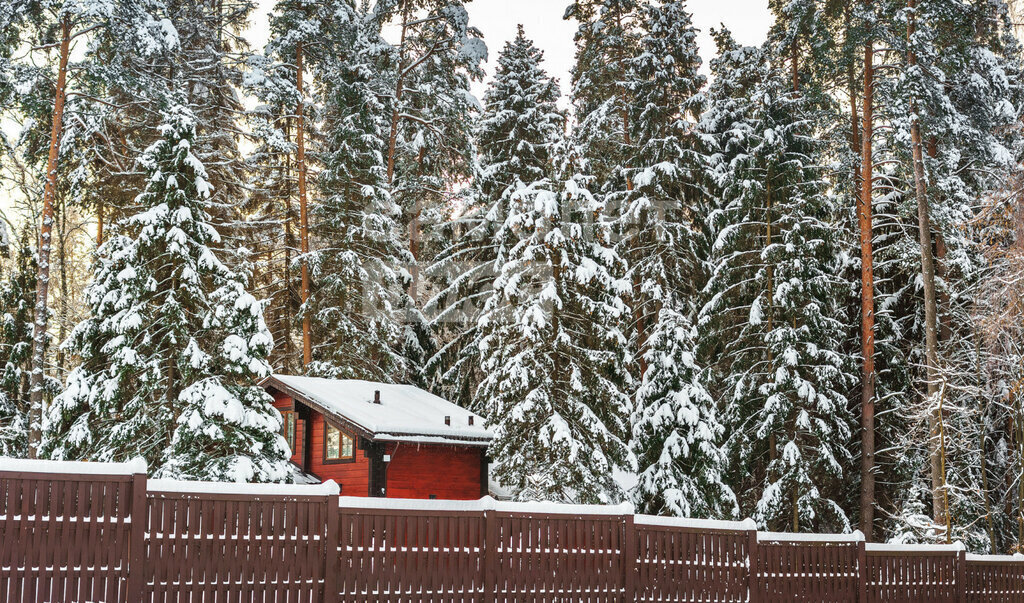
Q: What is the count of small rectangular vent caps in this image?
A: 3